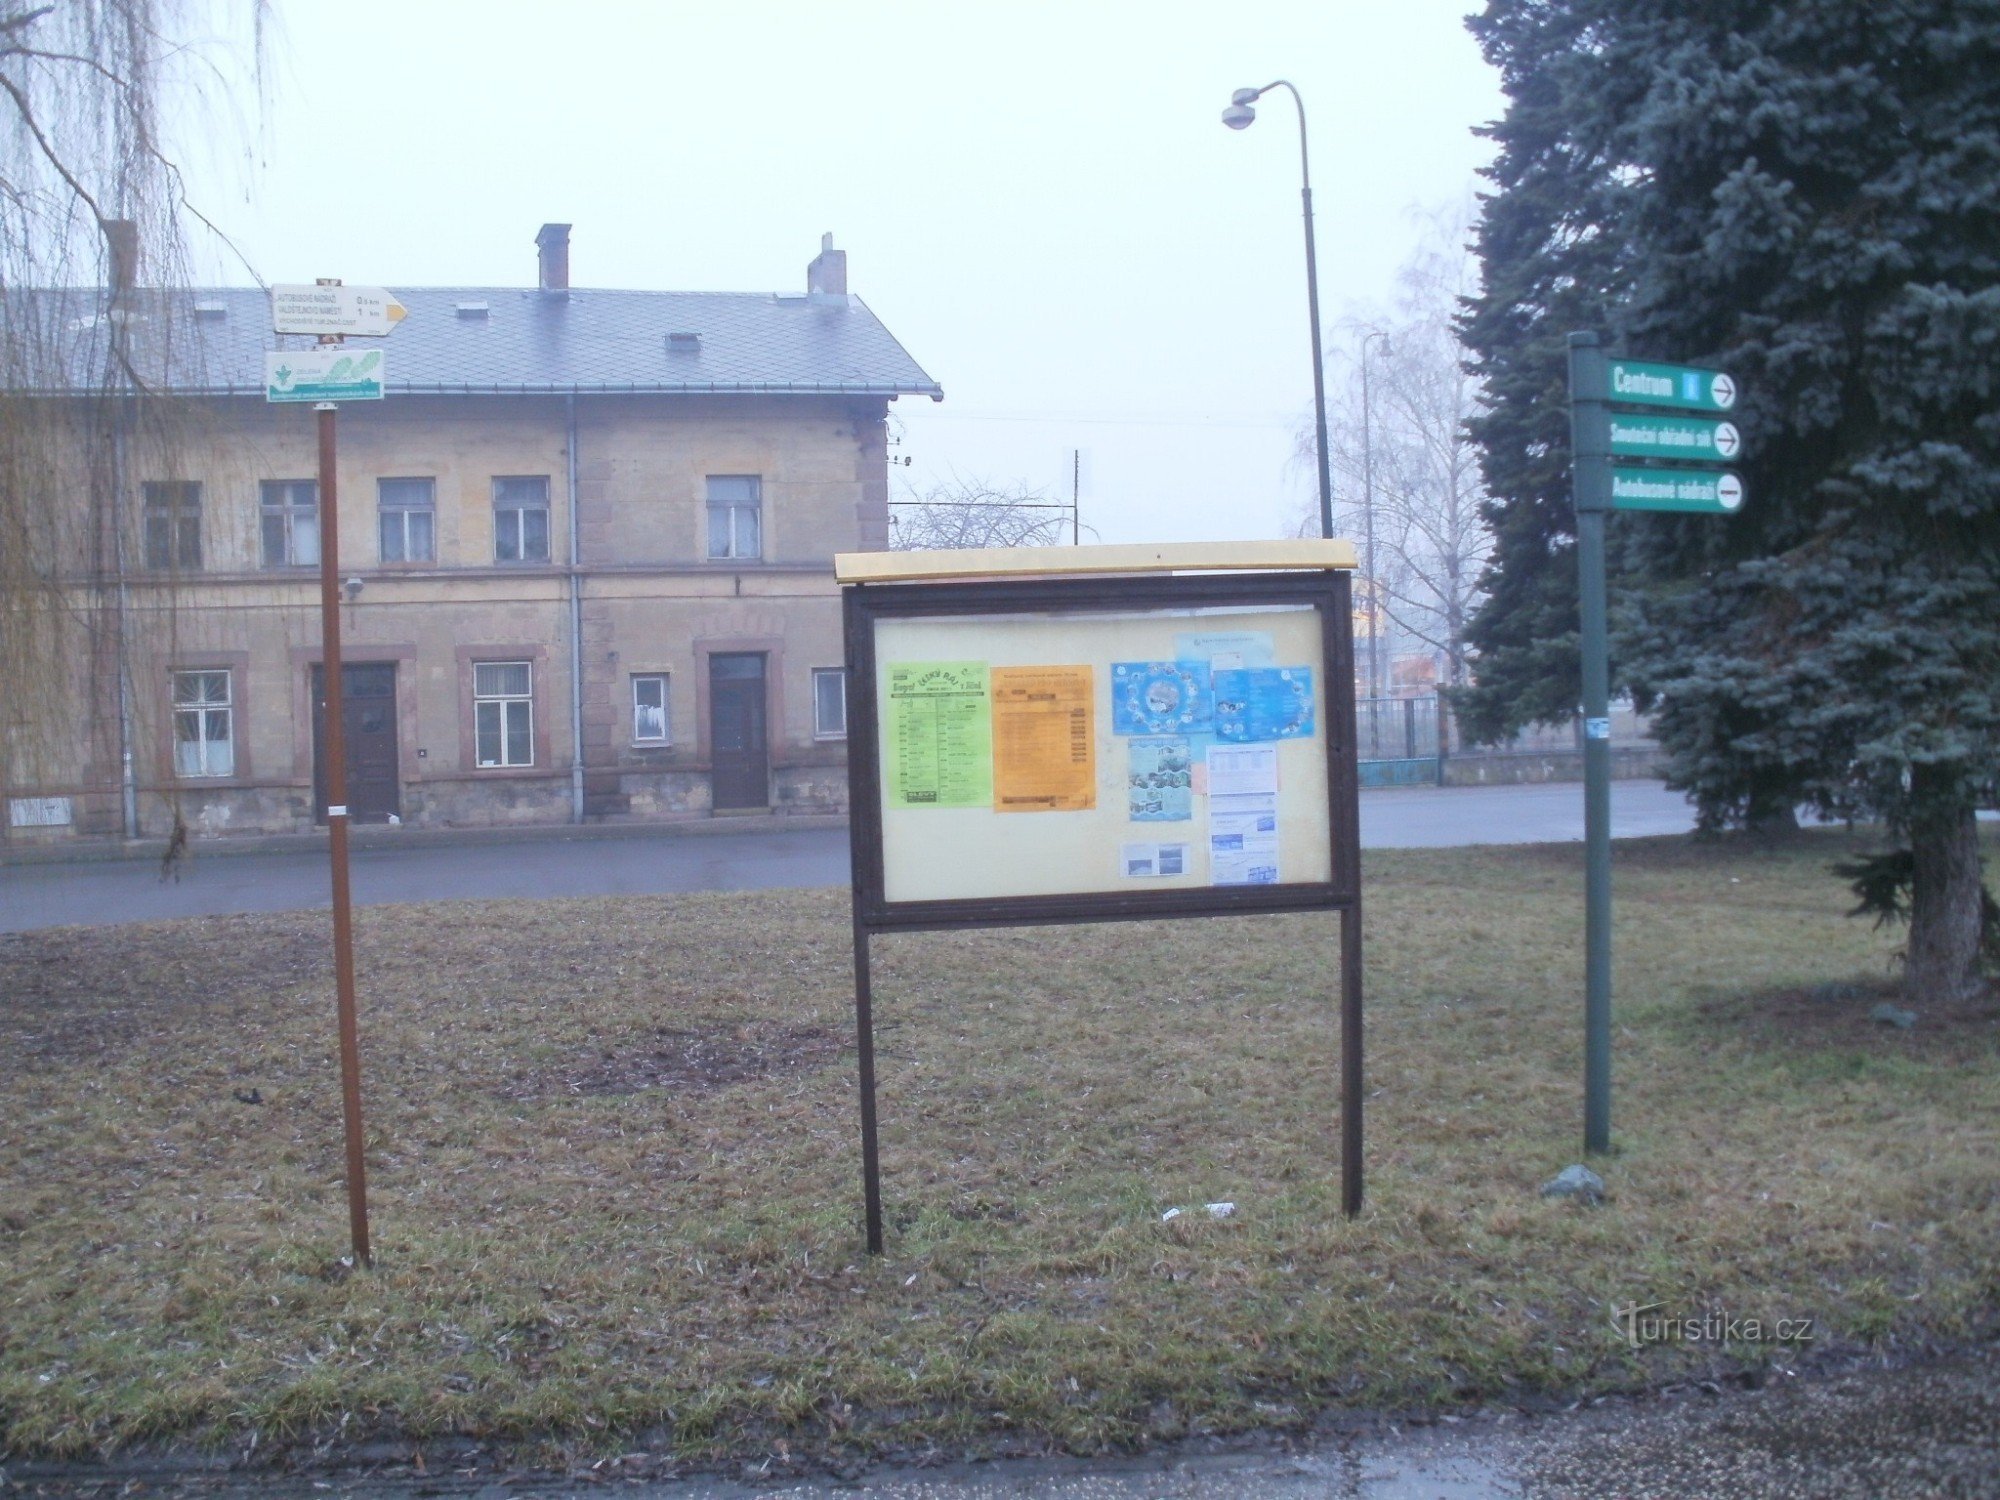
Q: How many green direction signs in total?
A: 3